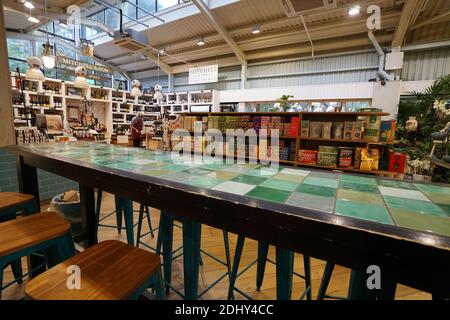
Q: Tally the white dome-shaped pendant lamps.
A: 4